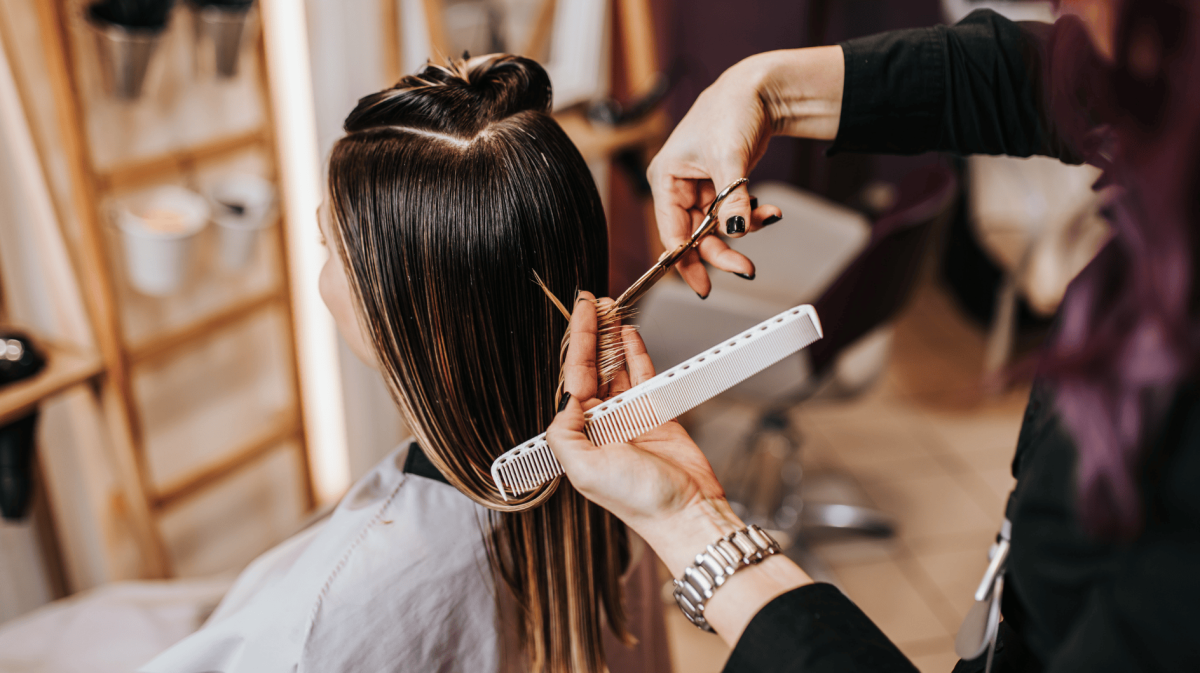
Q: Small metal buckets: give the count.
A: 4